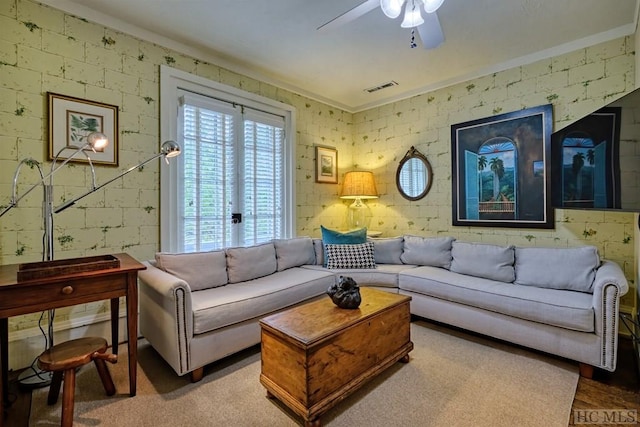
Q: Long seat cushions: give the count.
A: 2